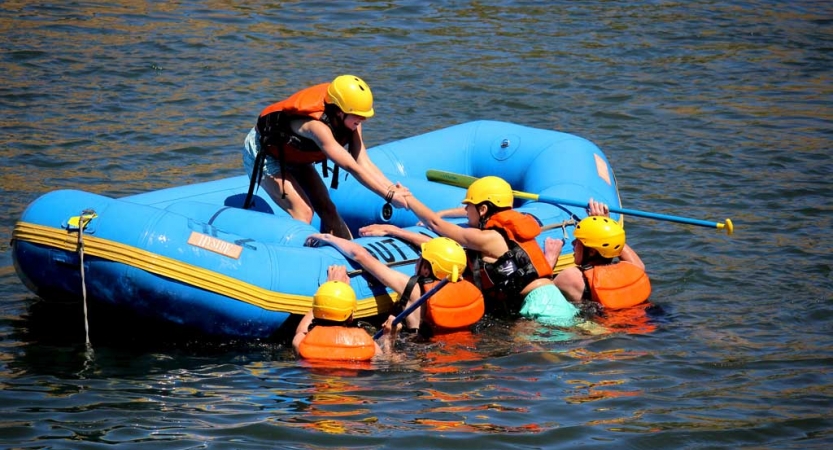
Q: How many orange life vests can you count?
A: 5